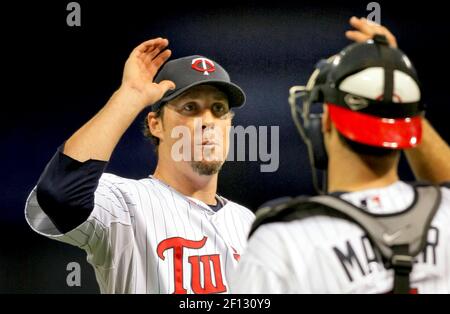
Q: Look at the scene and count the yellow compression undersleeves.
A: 0